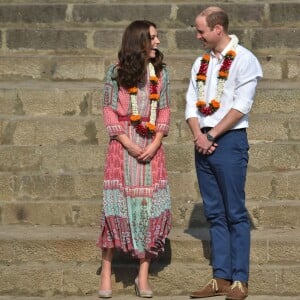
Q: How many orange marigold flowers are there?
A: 11